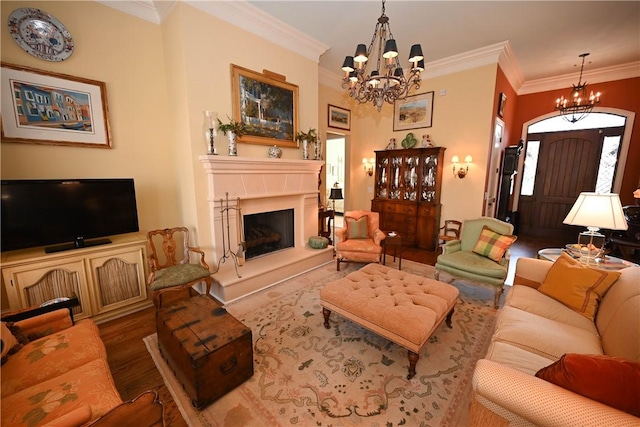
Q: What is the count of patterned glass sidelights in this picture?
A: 2